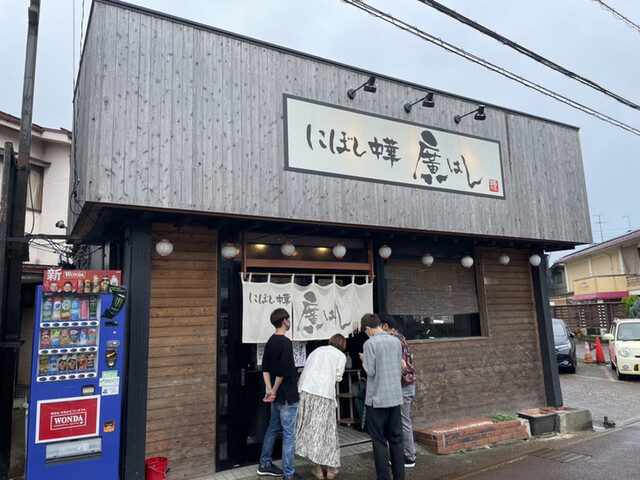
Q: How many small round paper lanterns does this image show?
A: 9